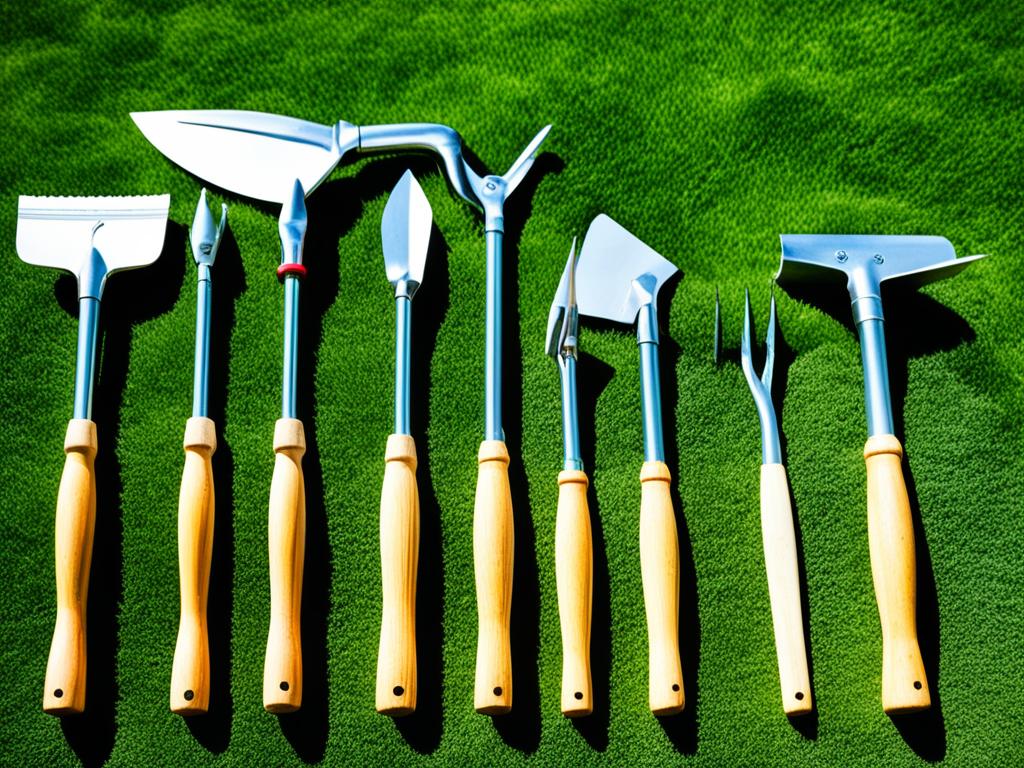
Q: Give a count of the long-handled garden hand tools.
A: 9